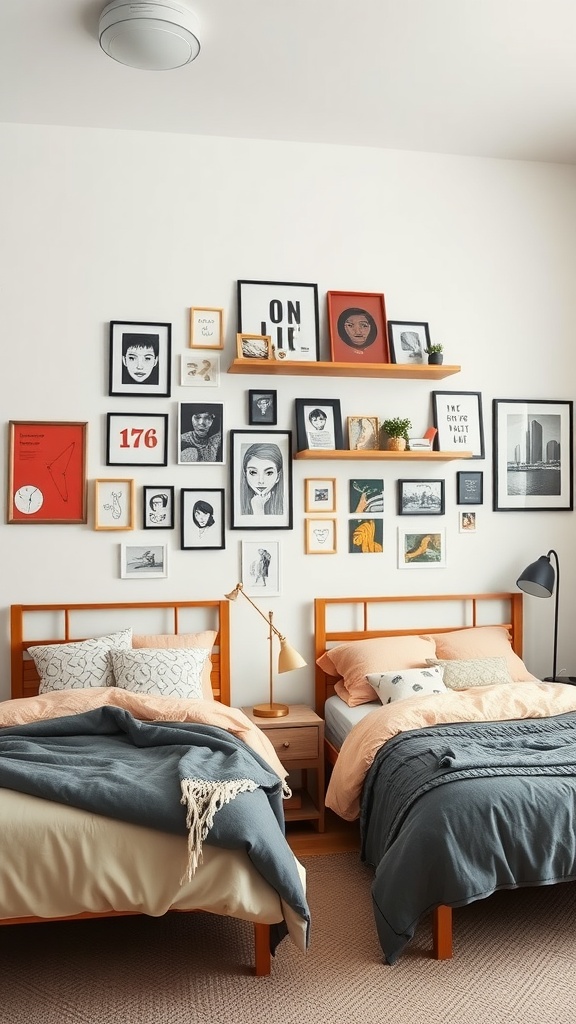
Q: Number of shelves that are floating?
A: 2